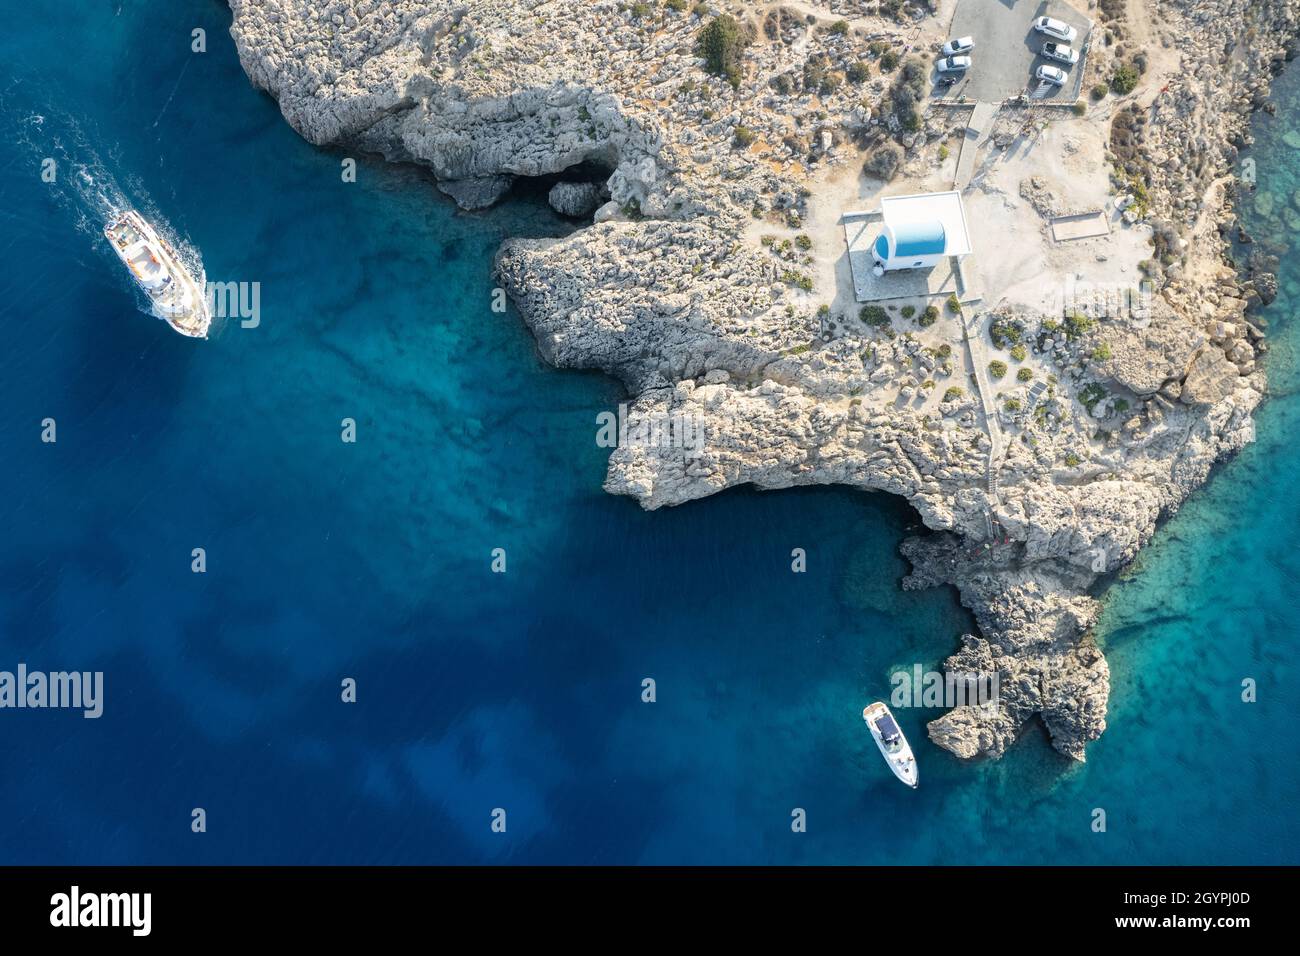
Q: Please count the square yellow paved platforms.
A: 1